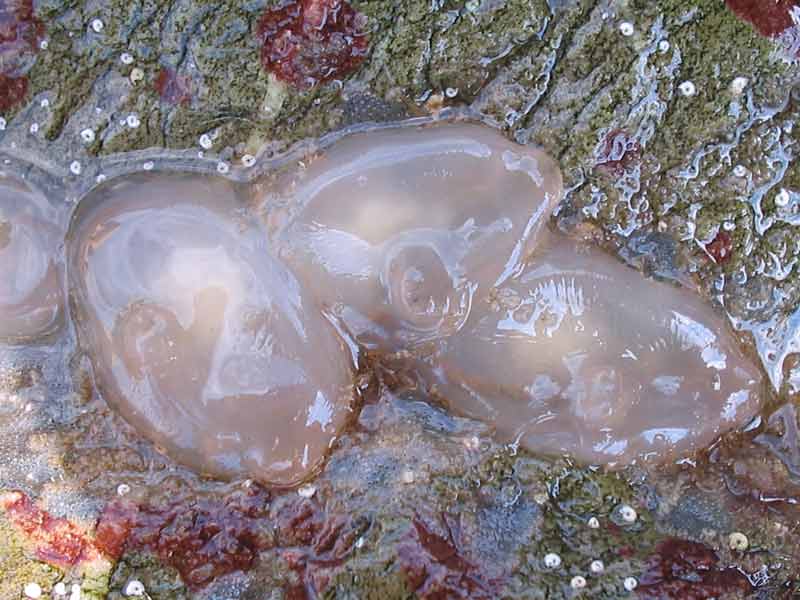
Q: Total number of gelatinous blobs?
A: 4